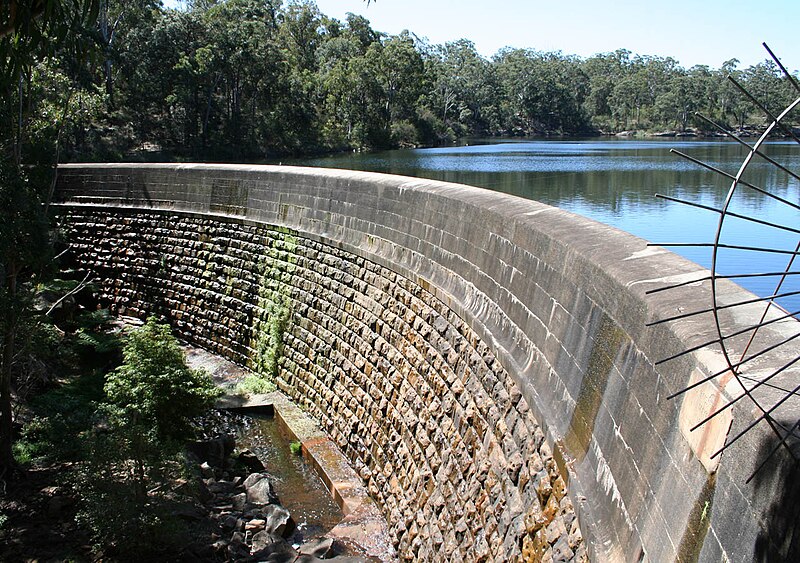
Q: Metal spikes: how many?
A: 13